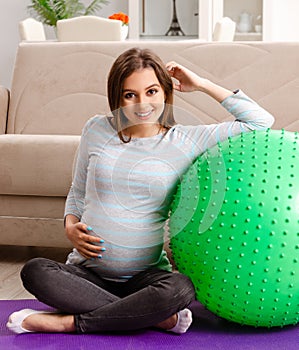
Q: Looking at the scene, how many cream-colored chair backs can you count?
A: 3